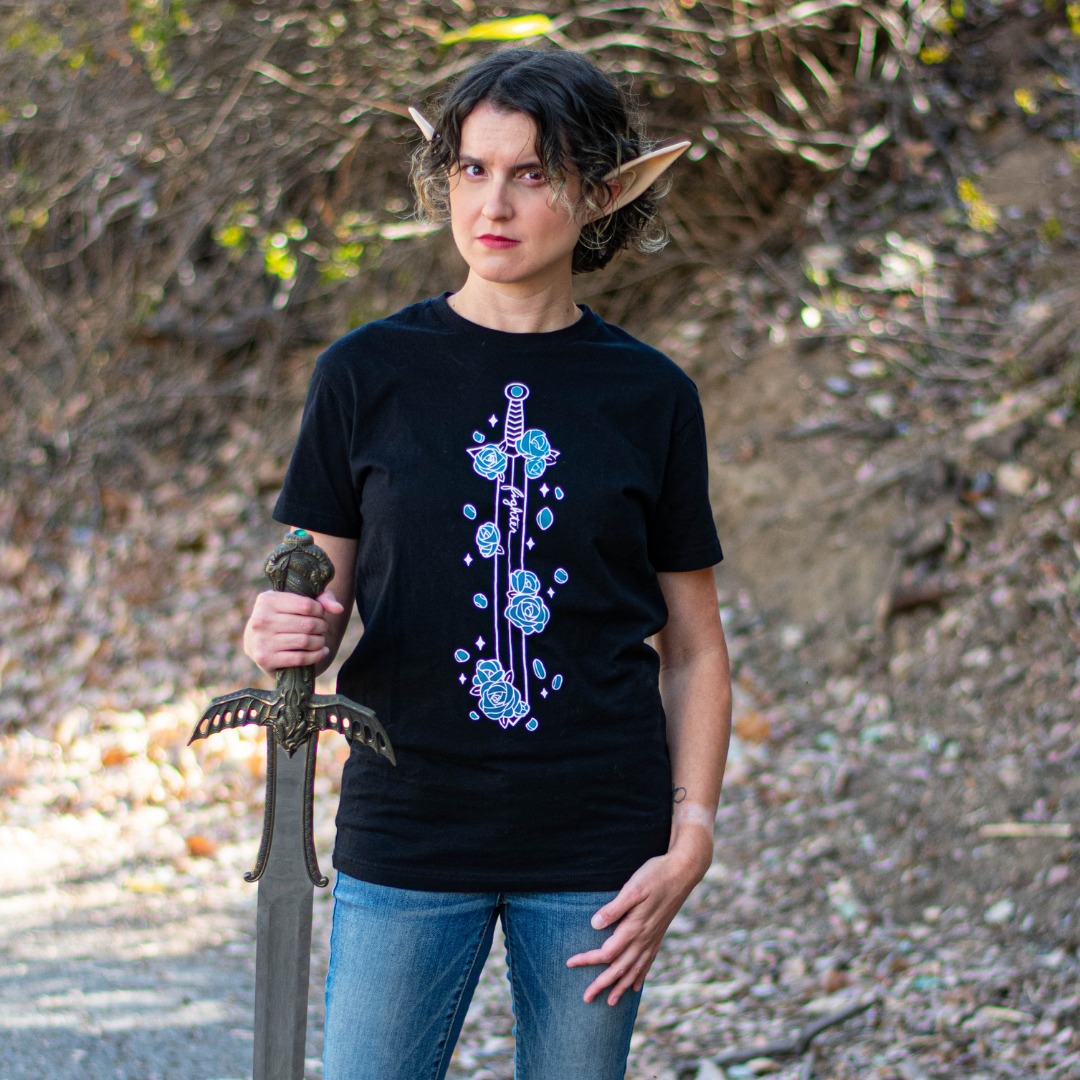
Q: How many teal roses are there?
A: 9